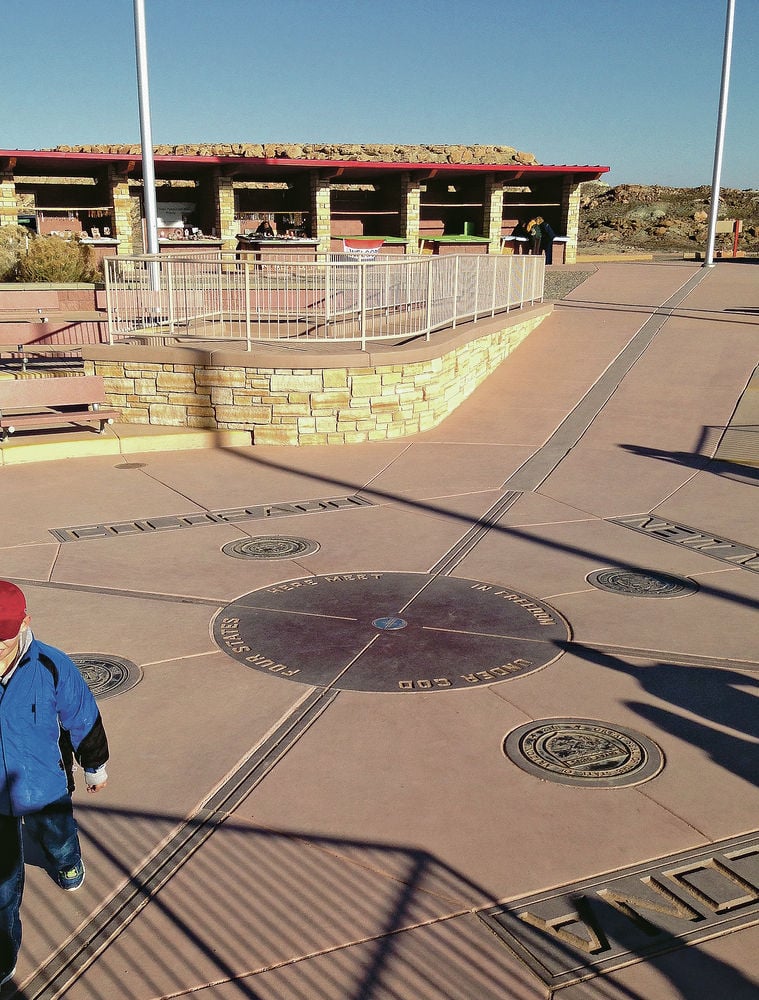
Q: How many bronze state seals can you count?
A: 4